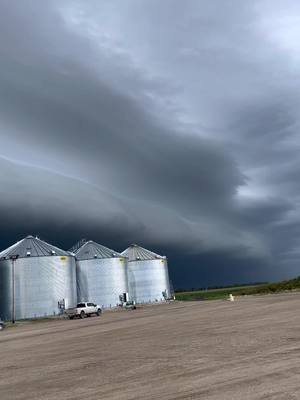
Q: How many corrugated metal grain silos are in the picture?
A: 3